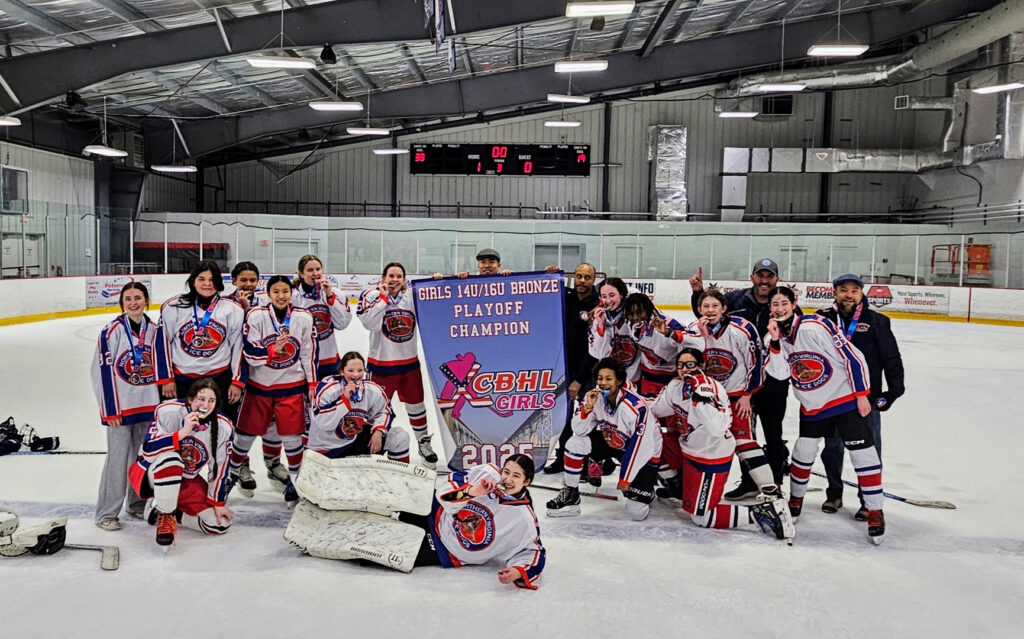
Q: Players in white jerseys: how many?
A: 15